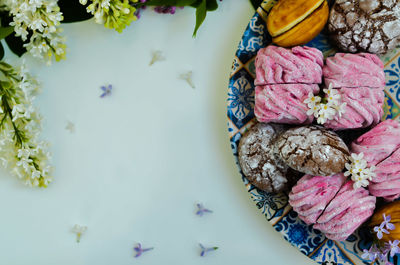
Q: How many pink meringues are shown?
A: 4